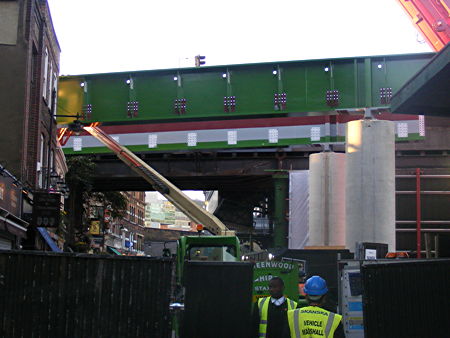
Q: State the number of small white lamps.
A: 7